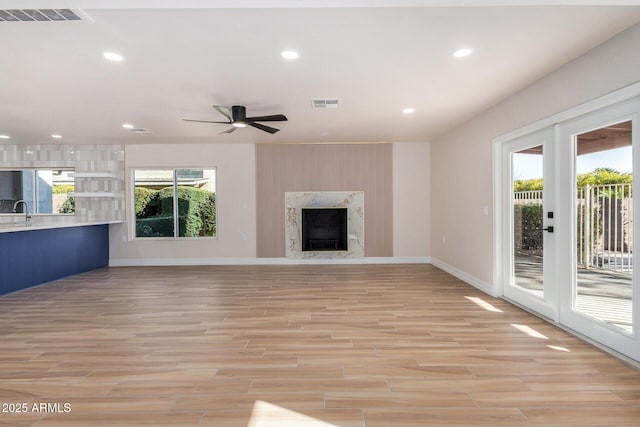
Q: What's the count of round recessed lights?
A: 7